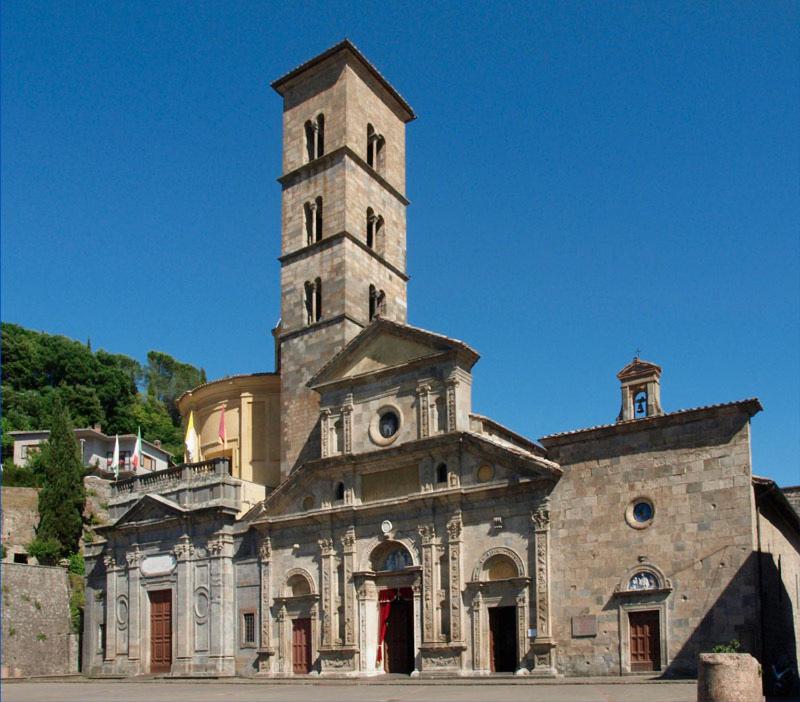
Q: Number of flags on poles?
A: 4